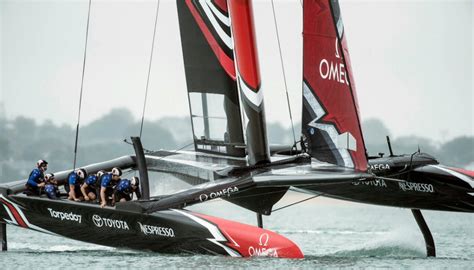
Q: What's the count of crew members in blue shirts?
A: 6